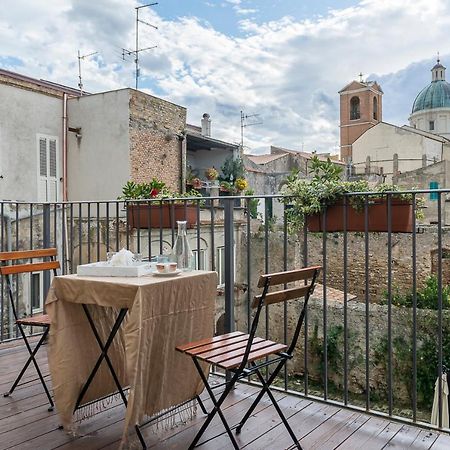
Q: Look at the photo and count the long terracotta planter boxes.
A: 2